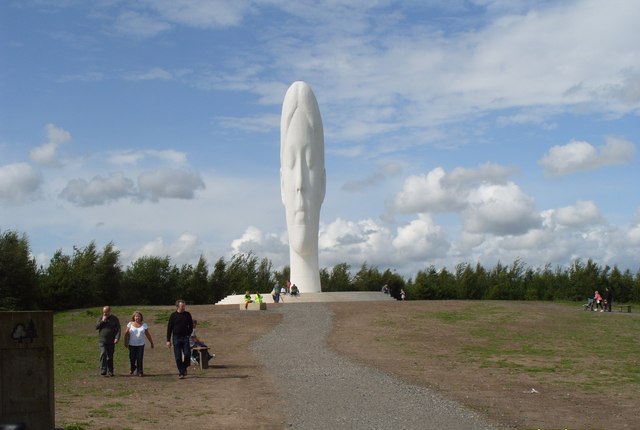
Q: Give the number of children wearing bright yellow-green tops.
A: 2